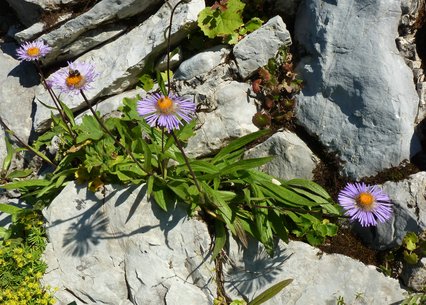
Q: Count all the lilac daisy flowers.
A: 4